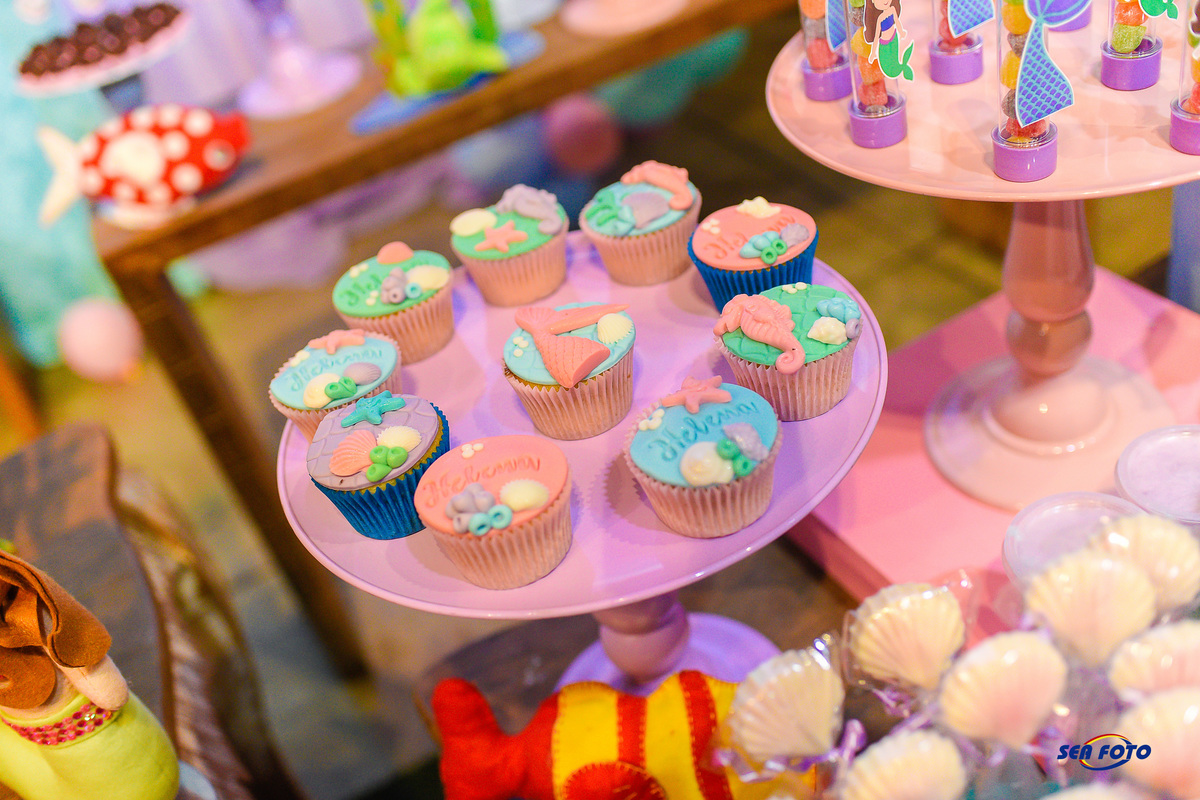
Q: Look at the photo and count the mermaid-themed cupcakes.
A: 10